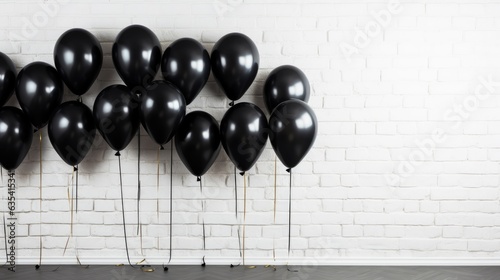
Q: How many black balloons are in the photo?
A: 14